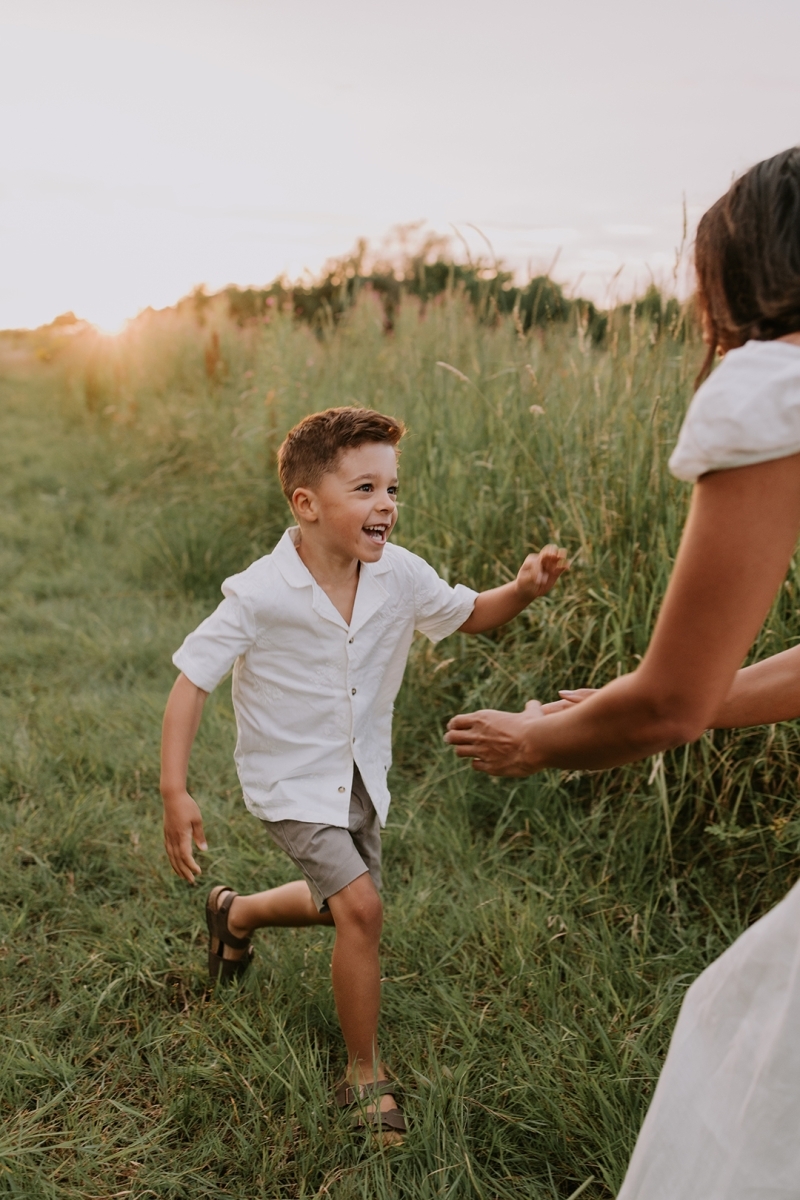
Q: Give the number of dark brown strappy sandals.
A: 2